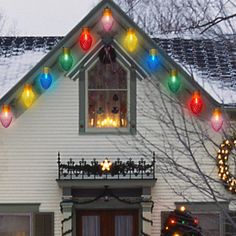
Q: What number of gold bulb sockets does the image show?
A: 11